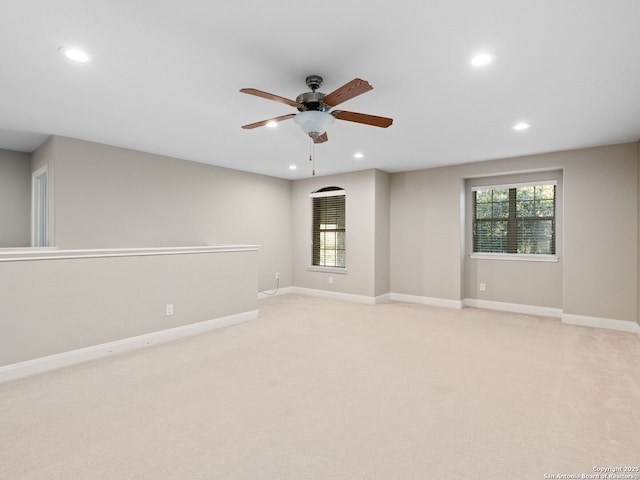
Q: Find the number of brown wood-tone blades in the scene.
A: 5